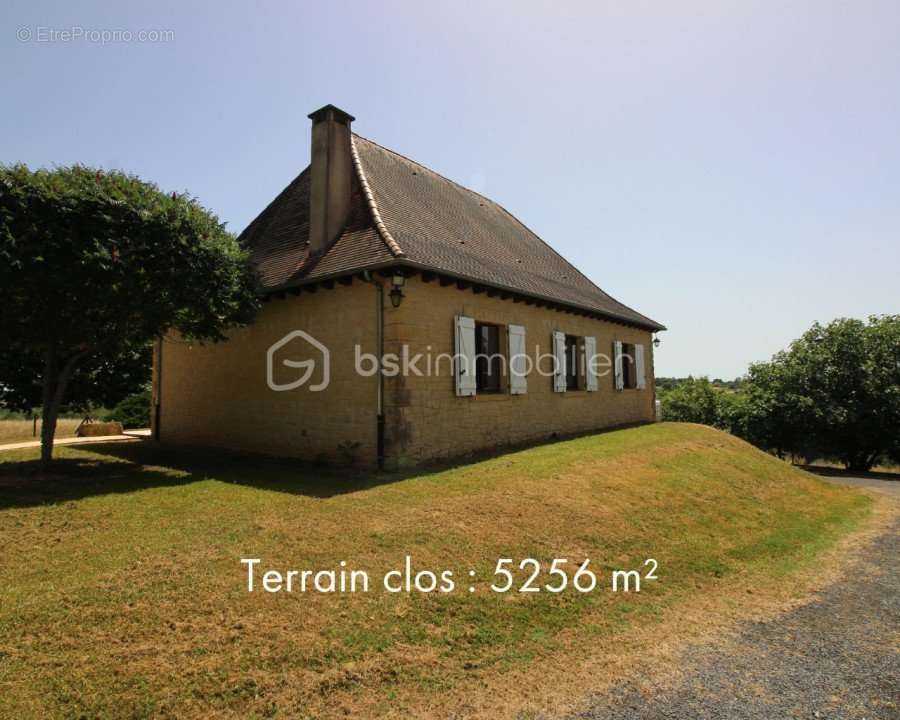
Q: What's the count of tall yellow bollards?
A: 0